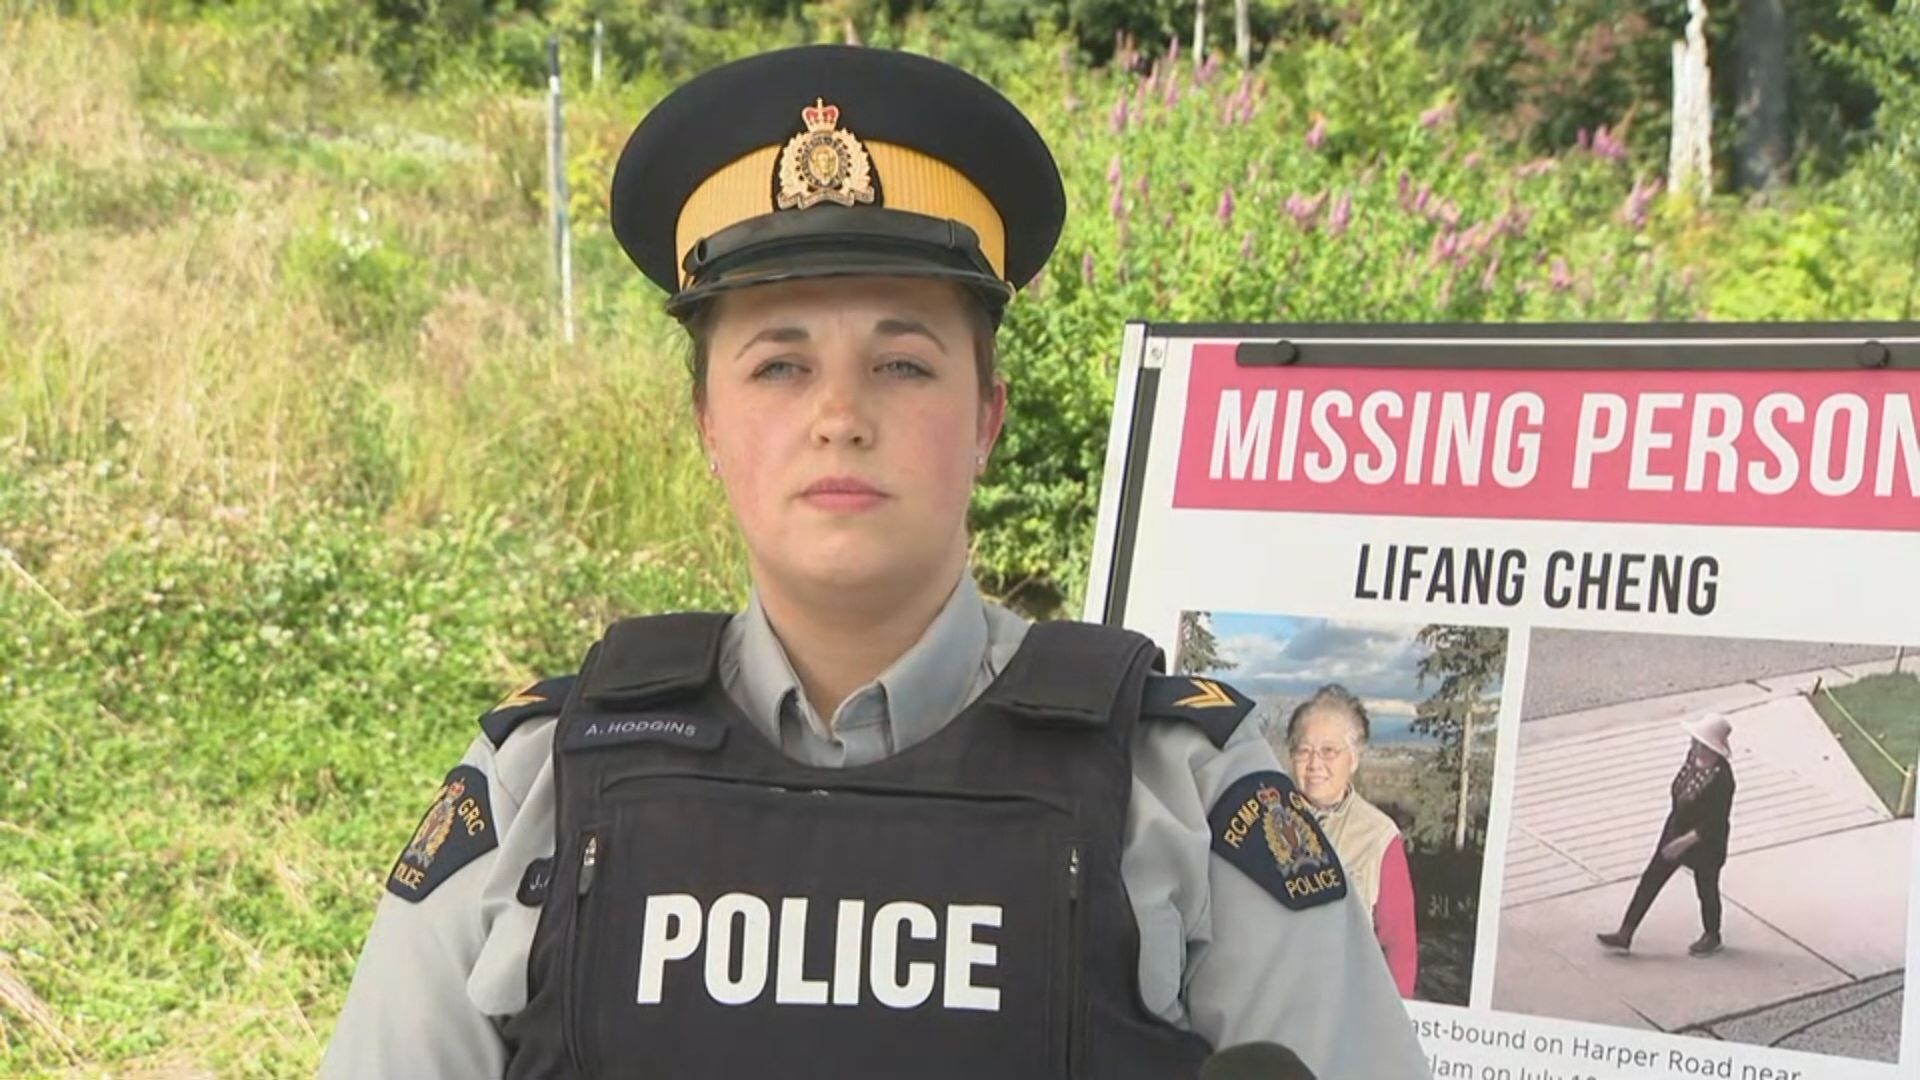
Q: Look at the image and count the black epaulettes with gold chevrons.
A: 2